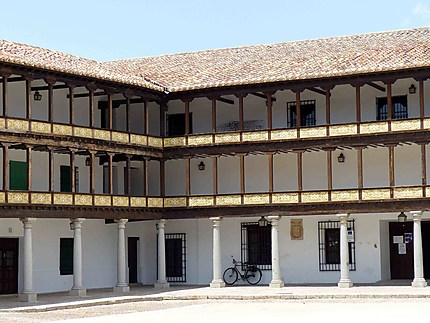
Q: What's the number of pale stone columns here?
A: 8